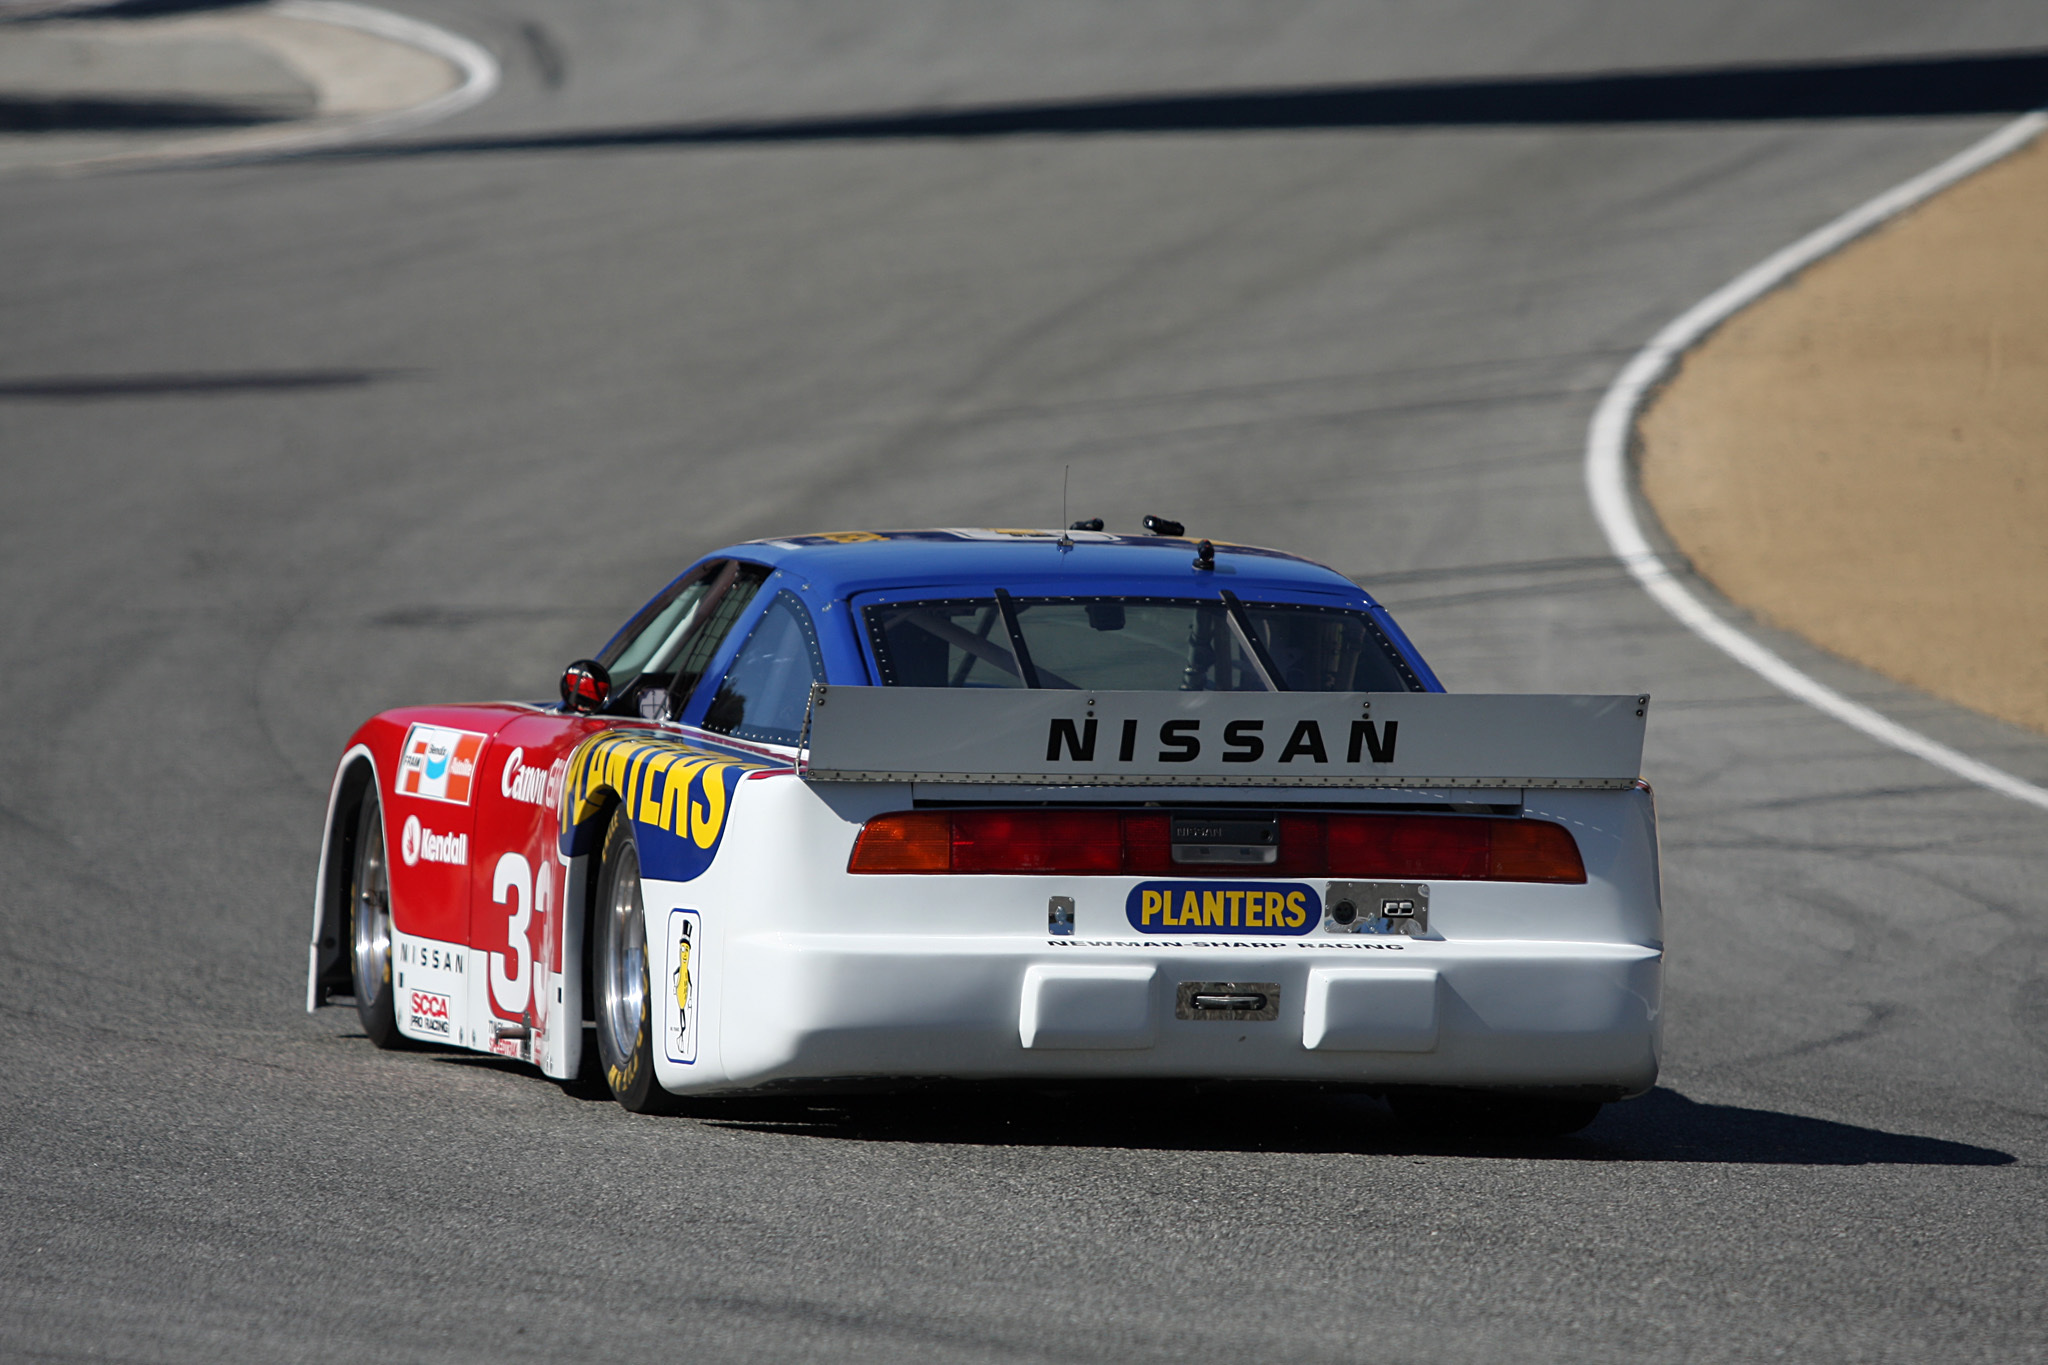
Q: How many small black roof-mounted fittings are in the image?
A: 3